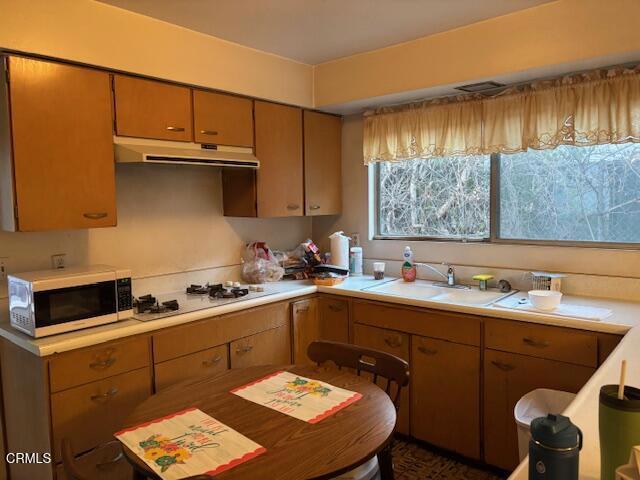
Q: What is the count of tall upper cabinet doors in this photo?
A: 3